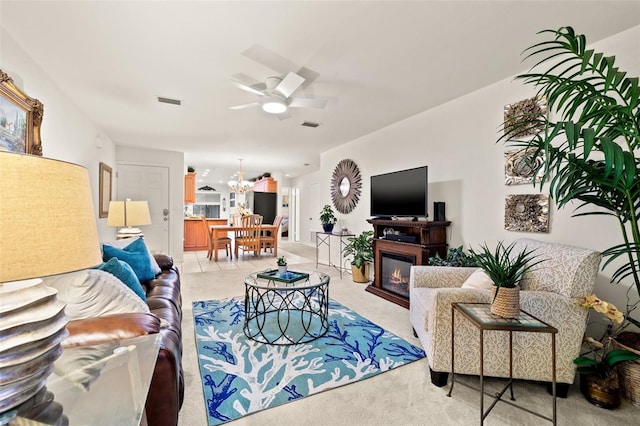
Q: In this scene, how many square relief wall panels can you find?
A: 3